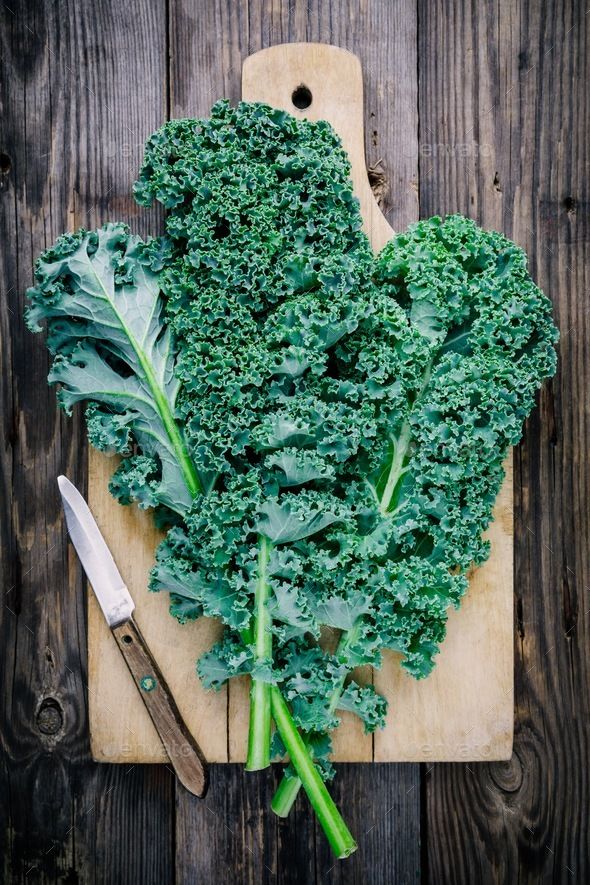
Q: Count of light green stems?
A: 3